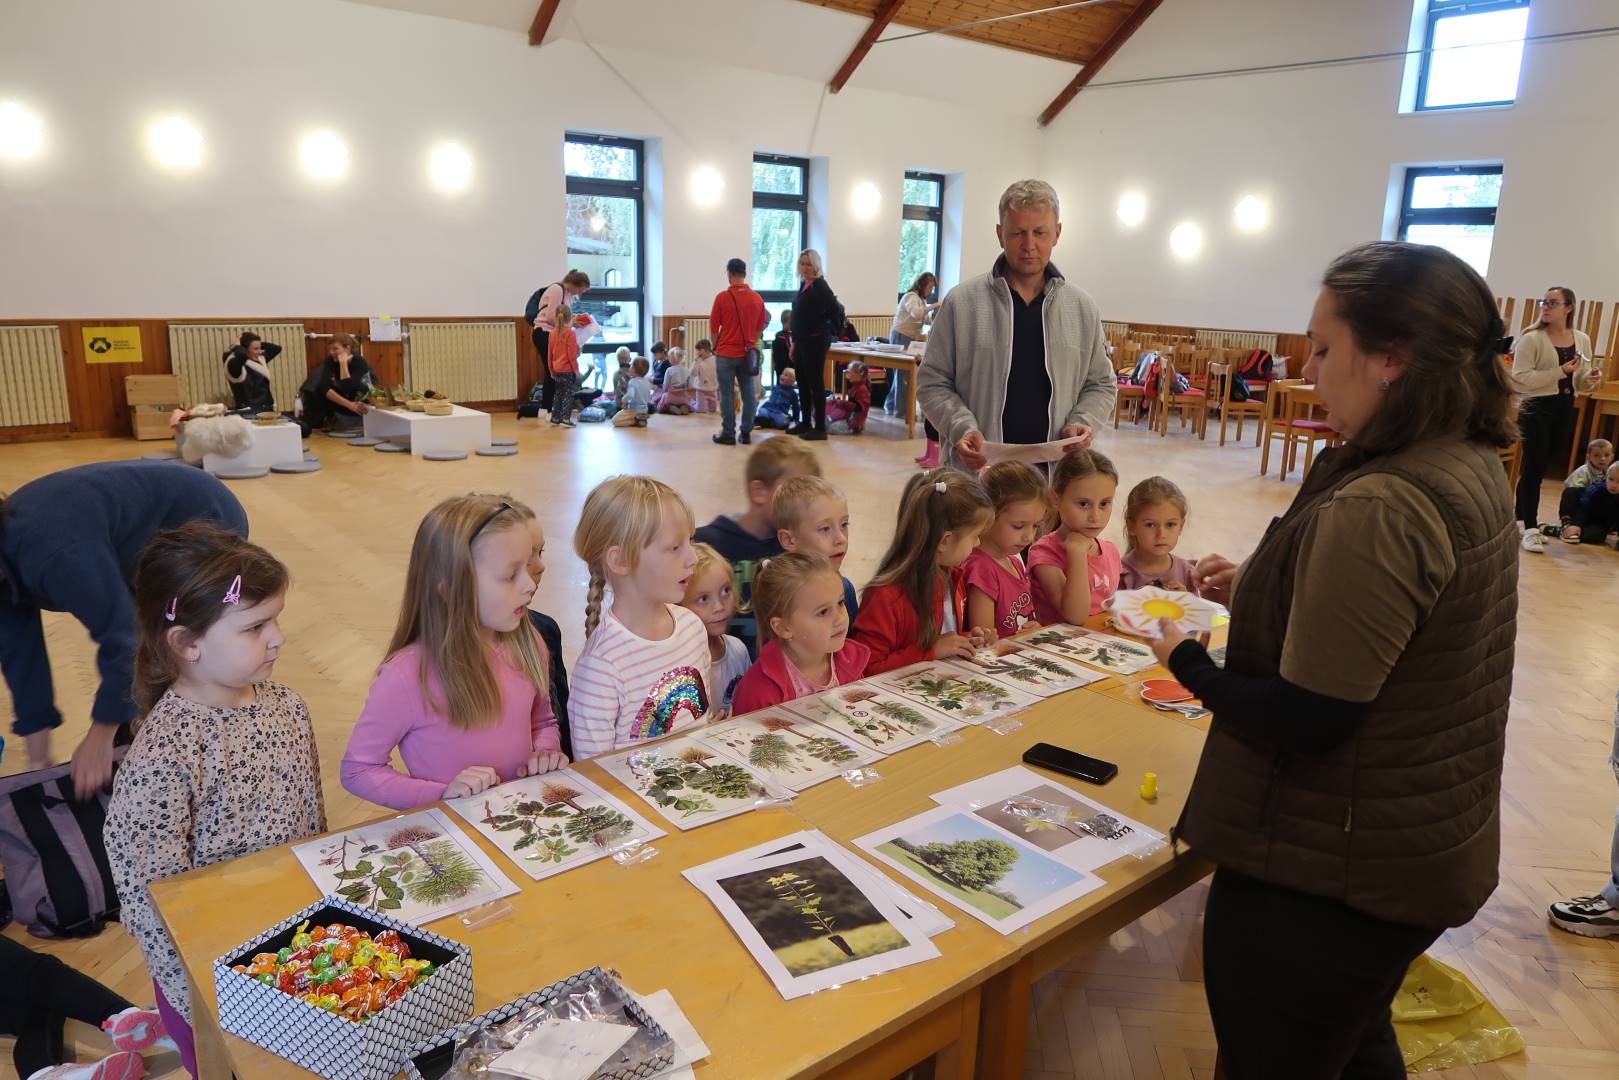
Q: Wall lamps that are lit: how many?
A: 9